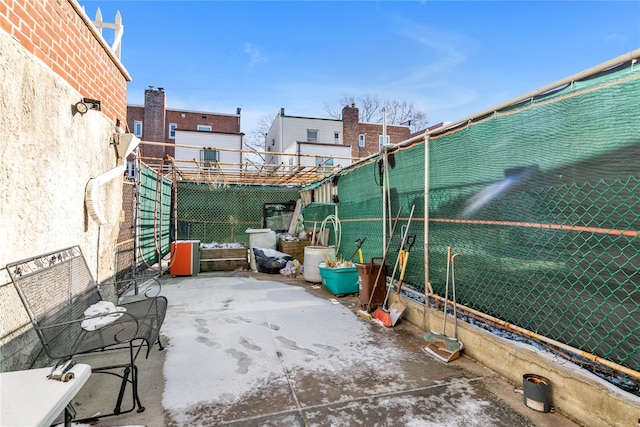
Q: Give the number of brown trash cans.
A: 1